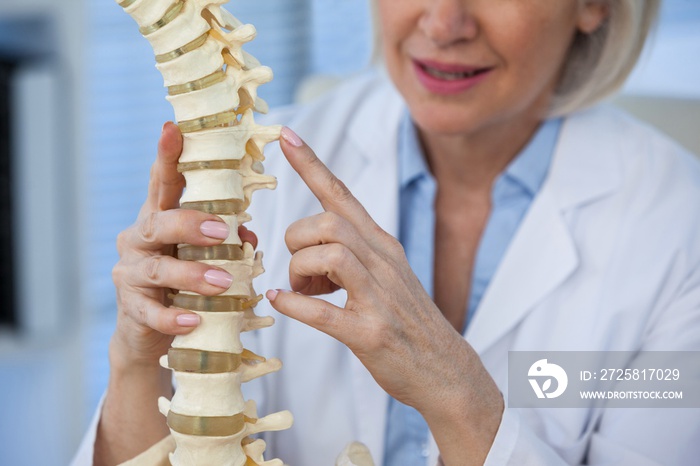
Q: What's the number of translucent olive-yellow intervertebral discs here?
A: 11